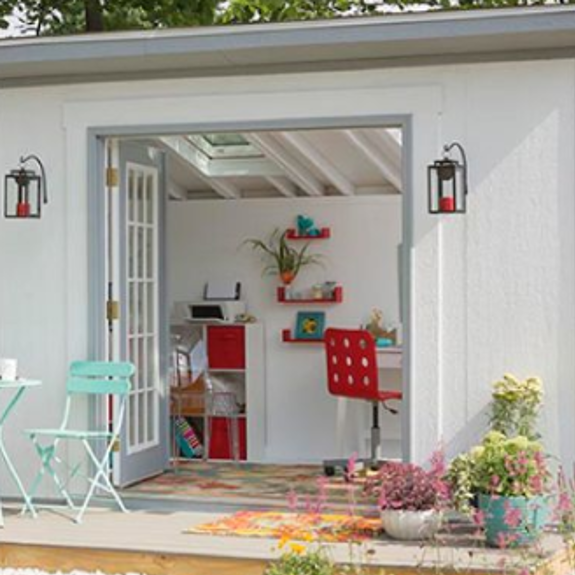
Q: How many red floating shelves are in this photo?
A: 3